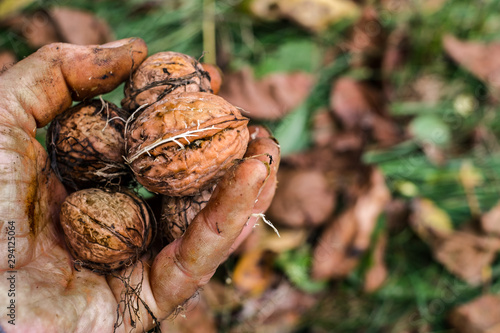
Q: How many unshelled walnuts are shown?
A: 5